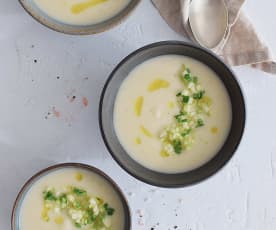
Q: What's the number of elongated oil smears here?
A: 4